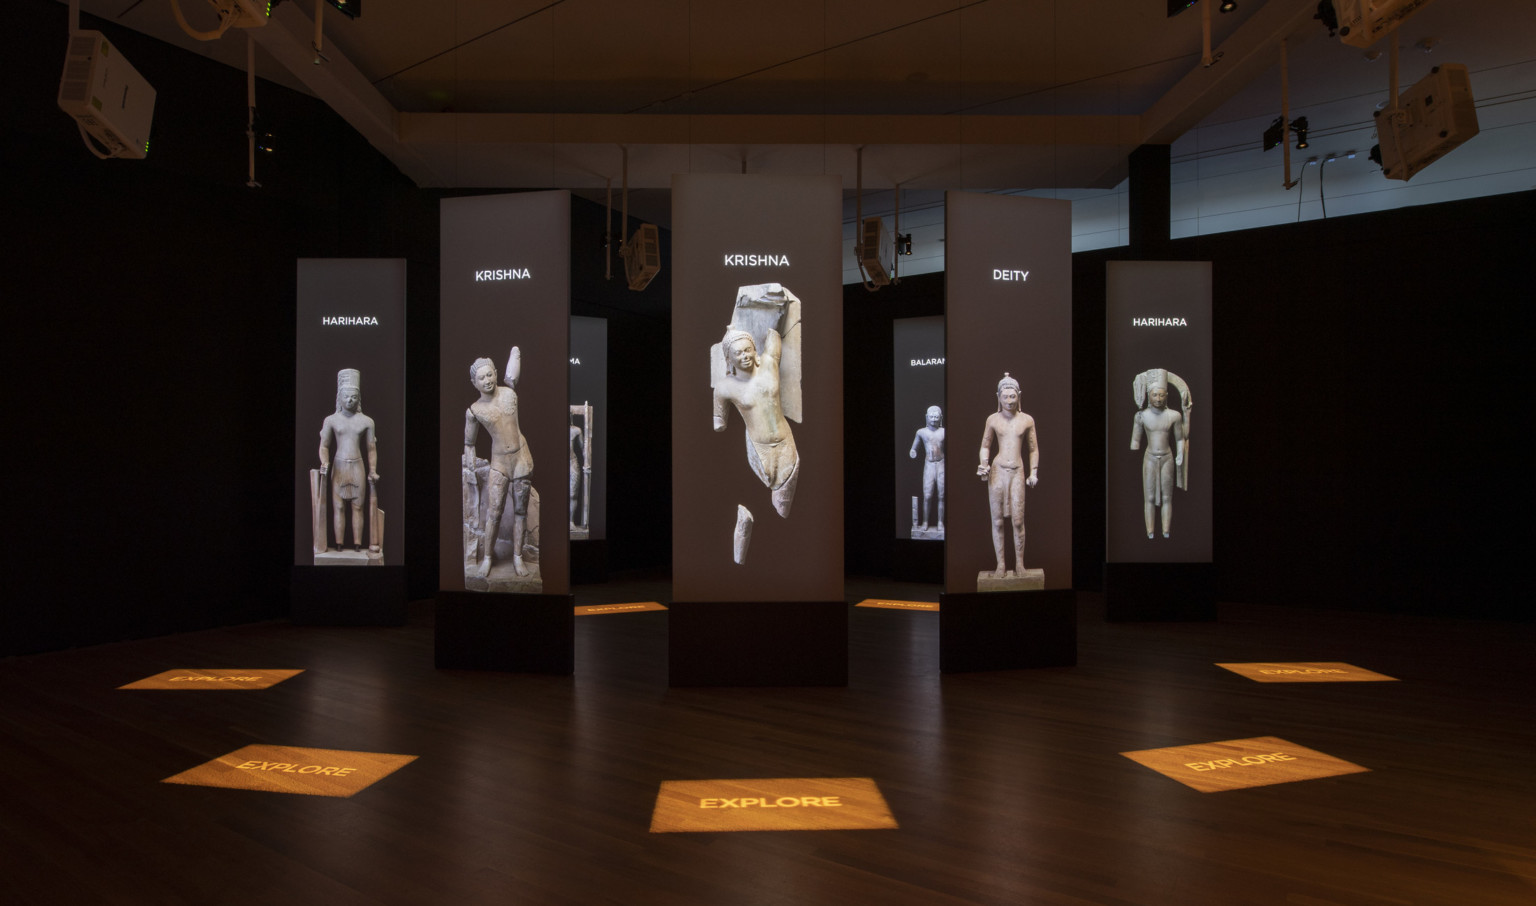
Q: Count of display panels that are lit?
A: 7